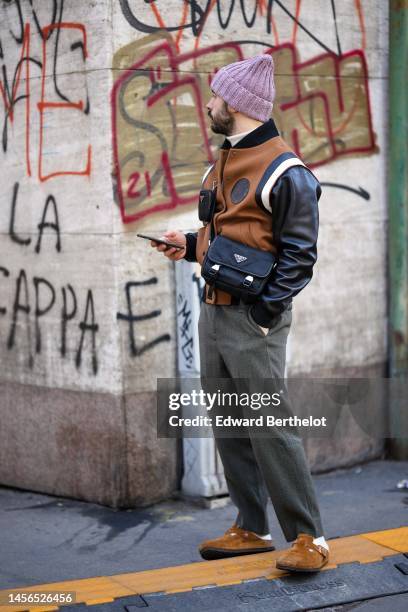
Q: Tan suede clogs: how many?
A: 2